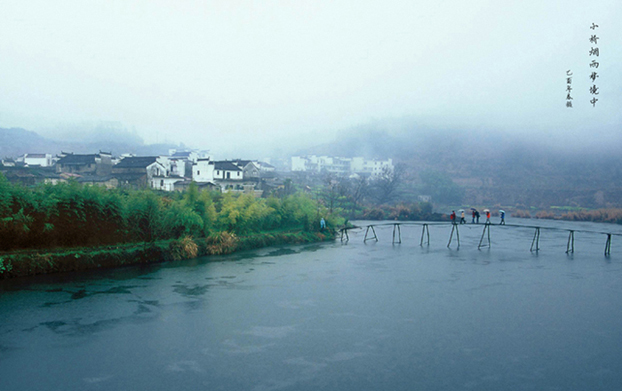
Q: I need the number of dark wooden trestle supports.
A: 9